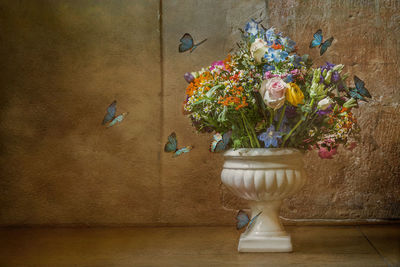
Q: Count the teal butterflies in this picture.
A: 7